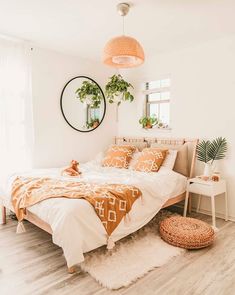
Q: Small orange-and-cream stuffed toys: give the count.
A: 1